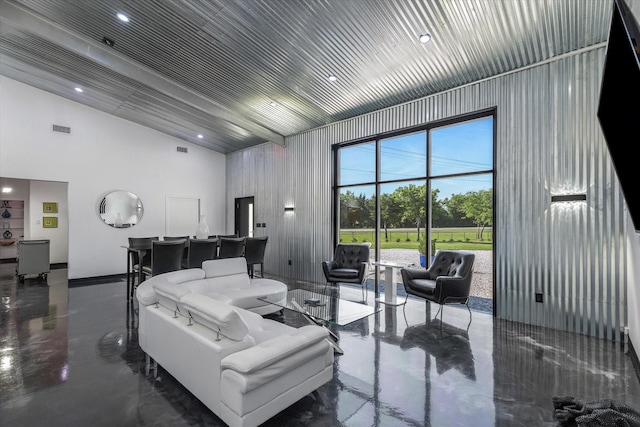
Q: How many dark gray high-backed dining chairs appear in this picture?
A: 8